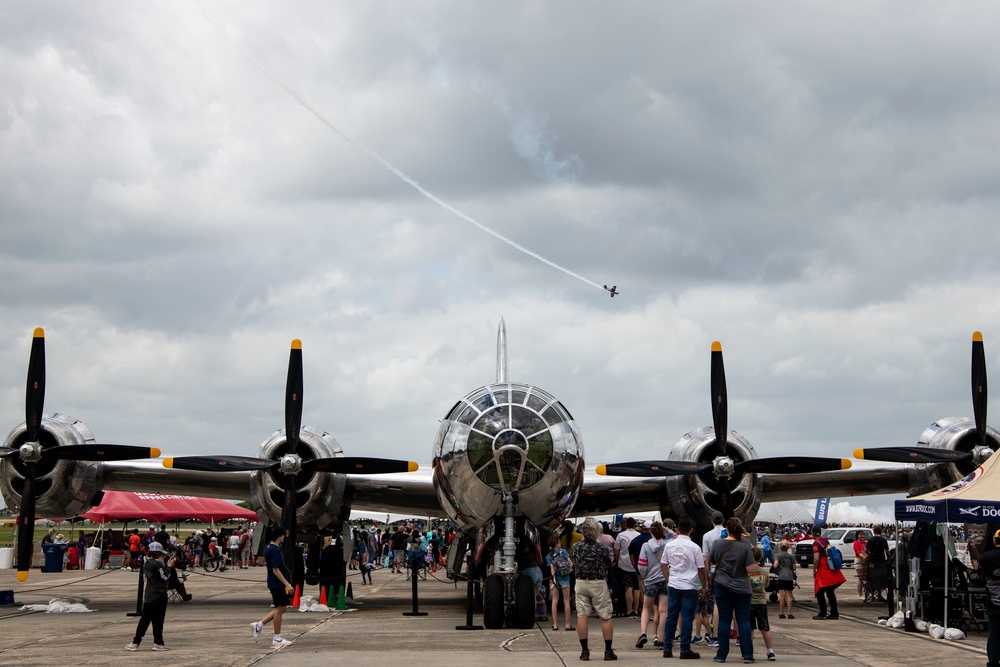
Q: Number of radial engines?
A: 4